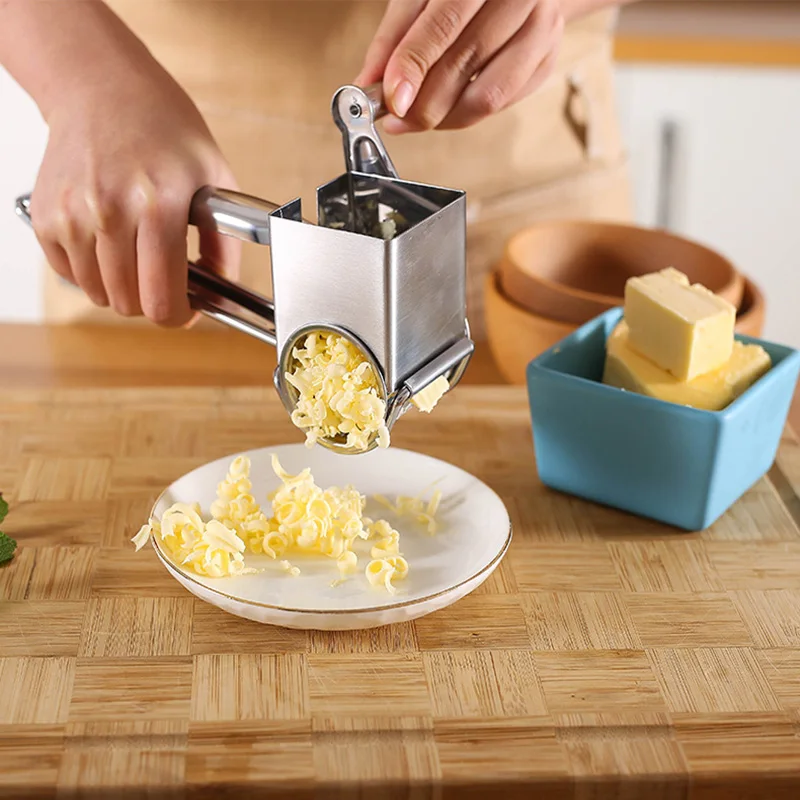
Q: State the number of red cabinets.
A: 0